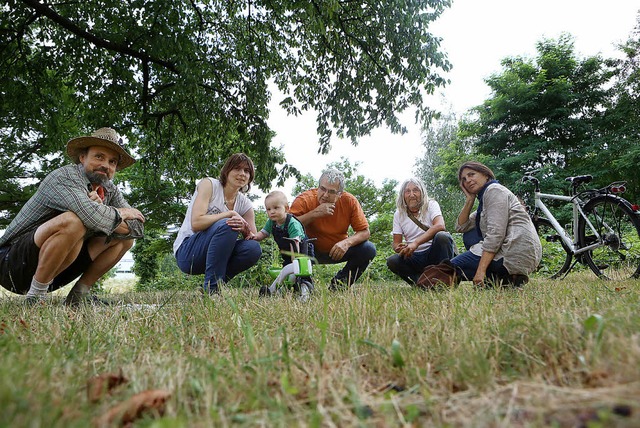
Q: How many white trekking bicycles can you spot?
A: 1